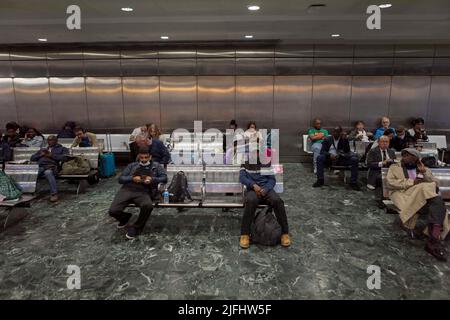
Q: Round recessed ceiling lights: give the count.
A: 7